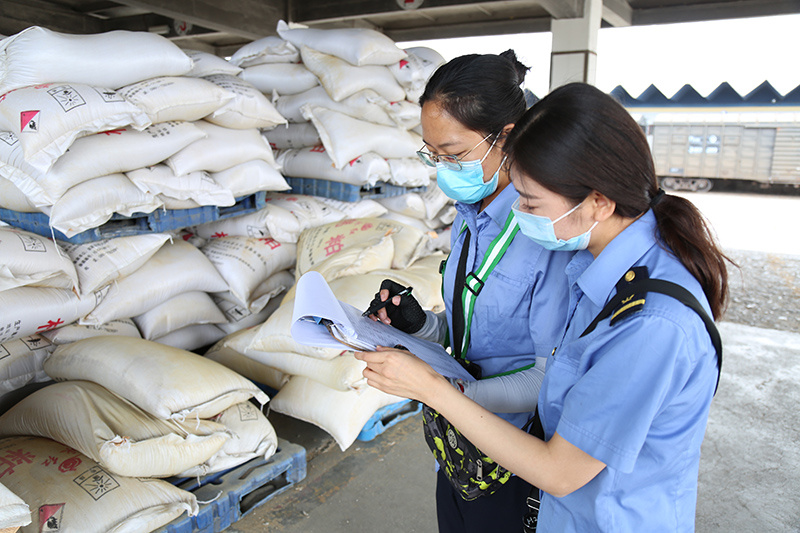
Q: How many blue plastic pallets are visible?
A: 4